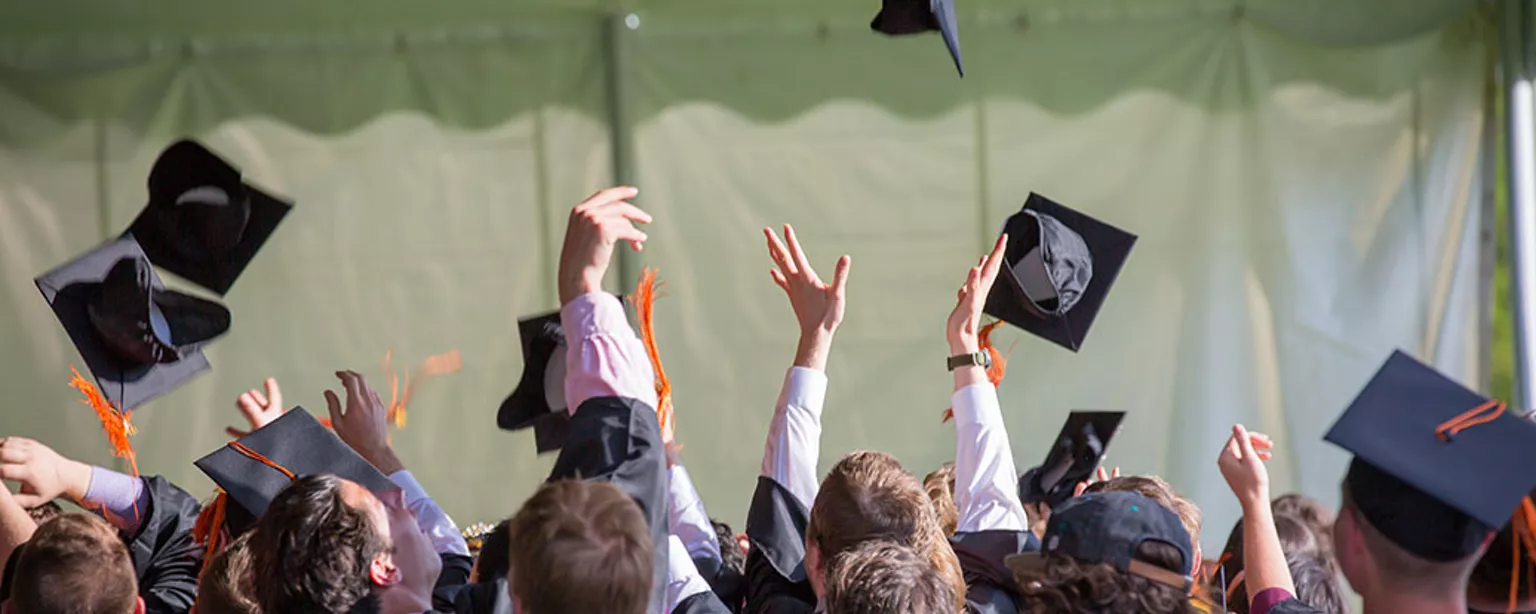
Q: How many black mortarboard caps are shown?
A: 8